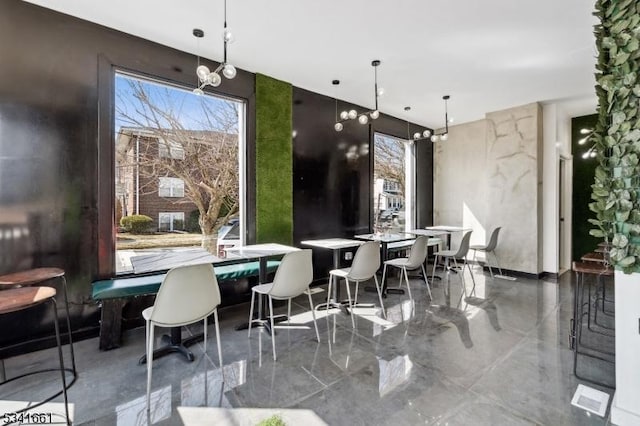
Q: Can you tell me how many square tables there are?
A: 6